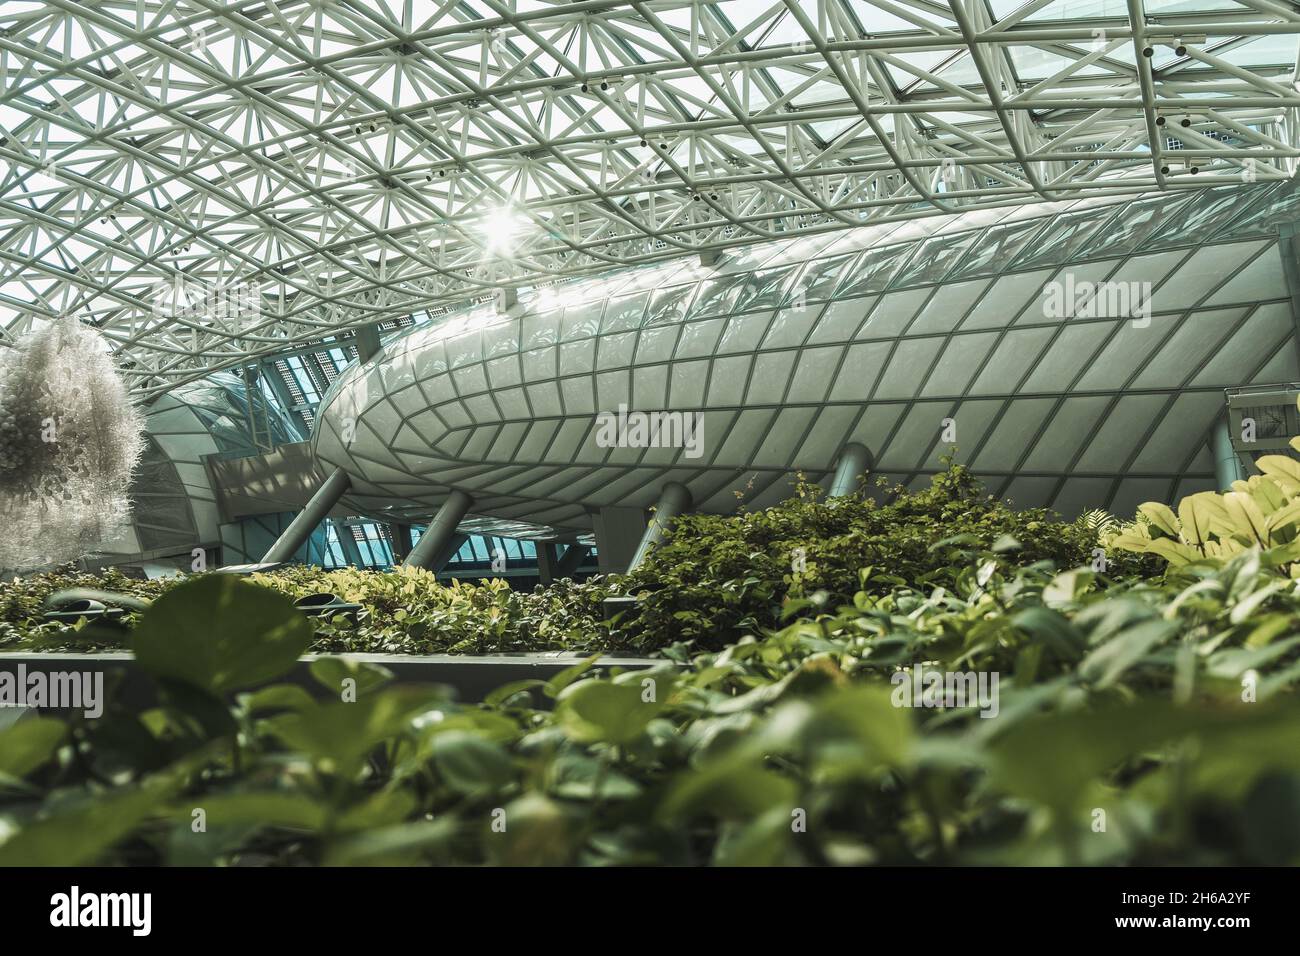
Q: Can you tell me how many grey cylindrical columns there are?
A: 5